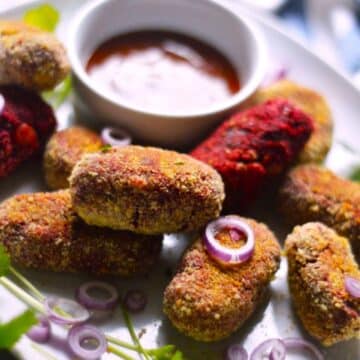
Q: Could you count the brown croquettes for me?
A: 8